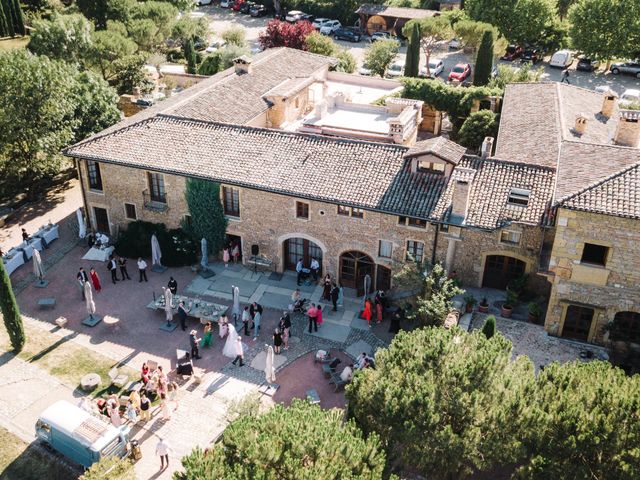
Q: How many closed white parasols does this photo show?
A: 9